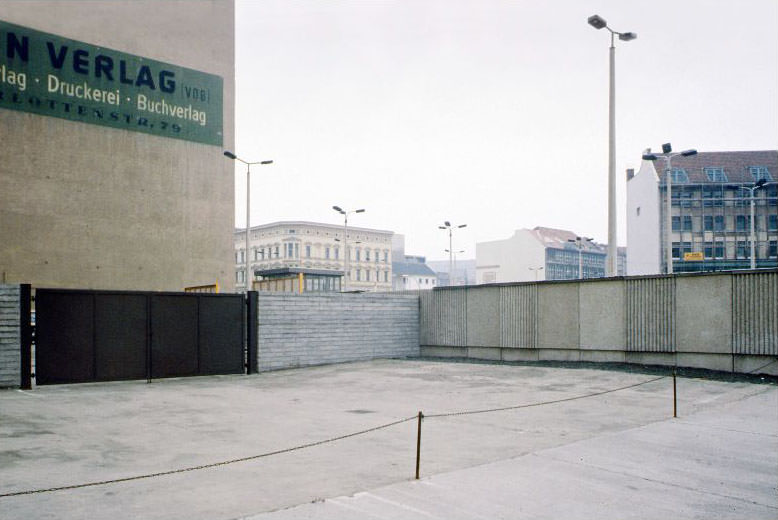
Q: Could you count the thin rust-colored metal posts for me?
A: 2